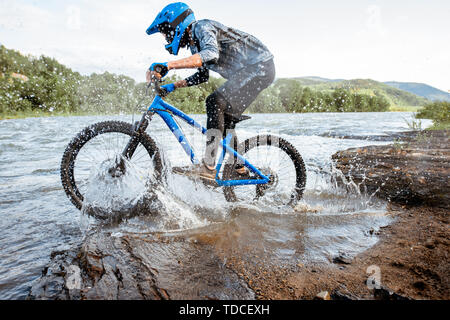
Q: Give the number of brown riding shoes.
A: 2